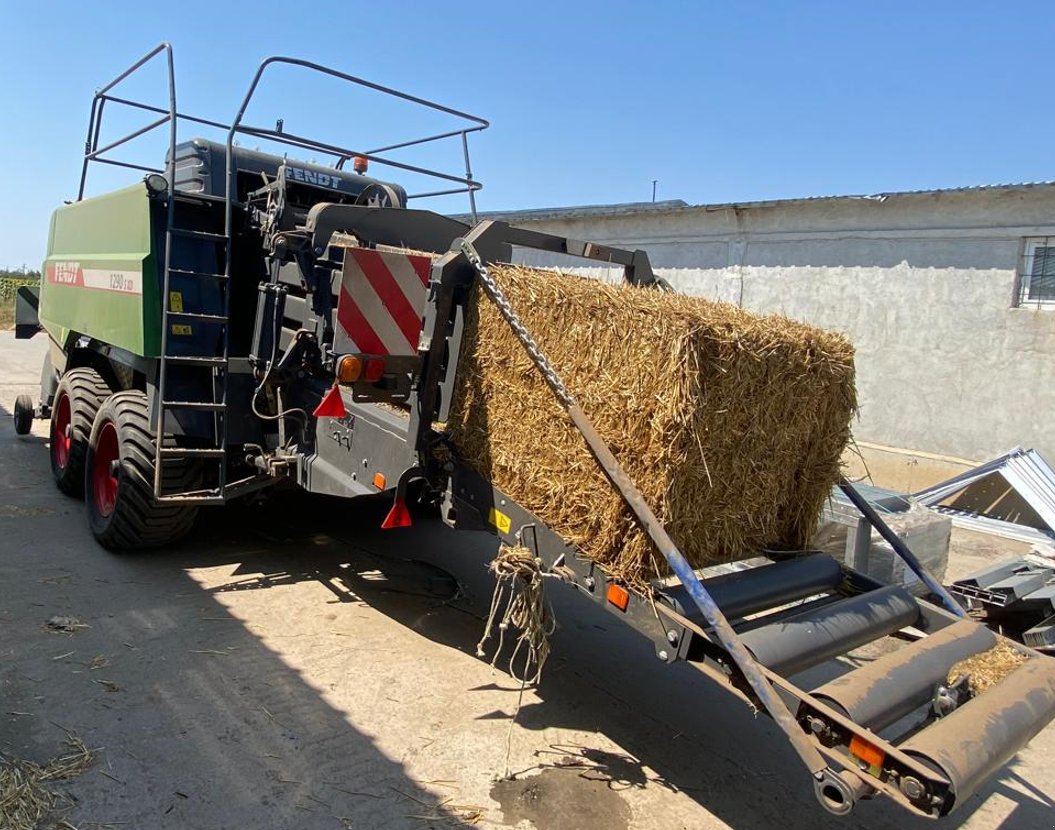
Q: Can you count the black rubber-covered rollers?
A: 4